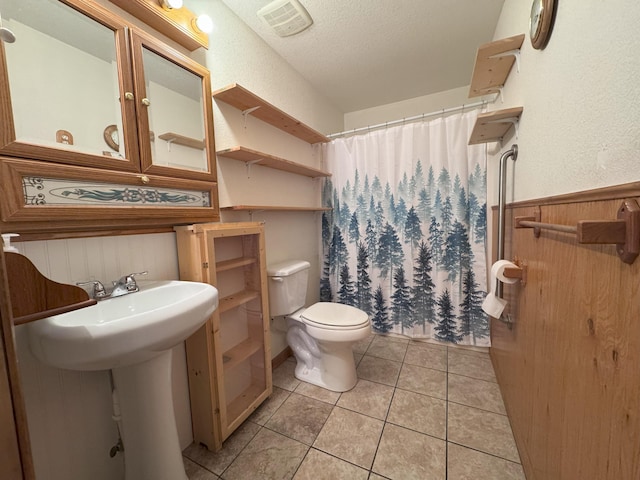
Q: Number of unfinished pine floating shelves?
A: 5